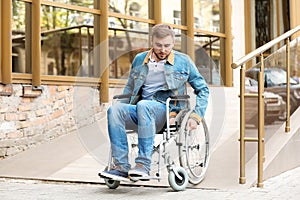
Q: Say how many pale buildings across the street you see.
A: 1